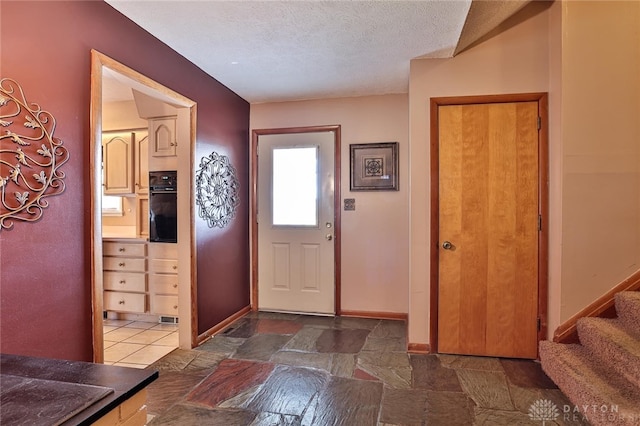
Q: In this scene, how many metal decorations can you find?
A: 2